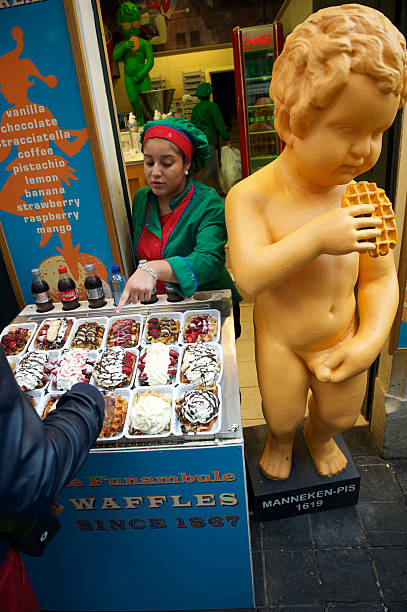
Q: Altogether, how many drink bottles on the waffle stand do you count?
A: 6